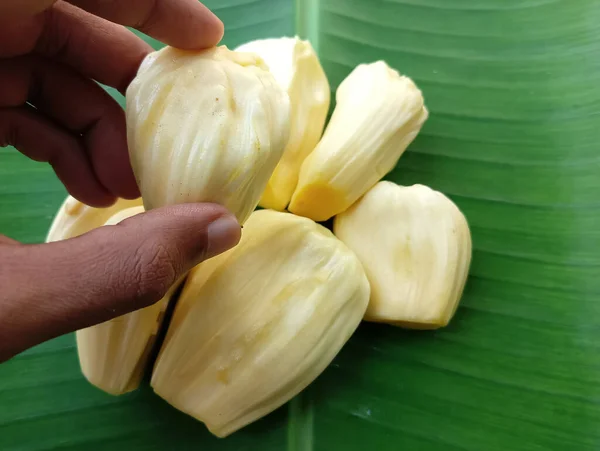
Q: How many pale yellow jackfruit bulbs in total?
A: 7